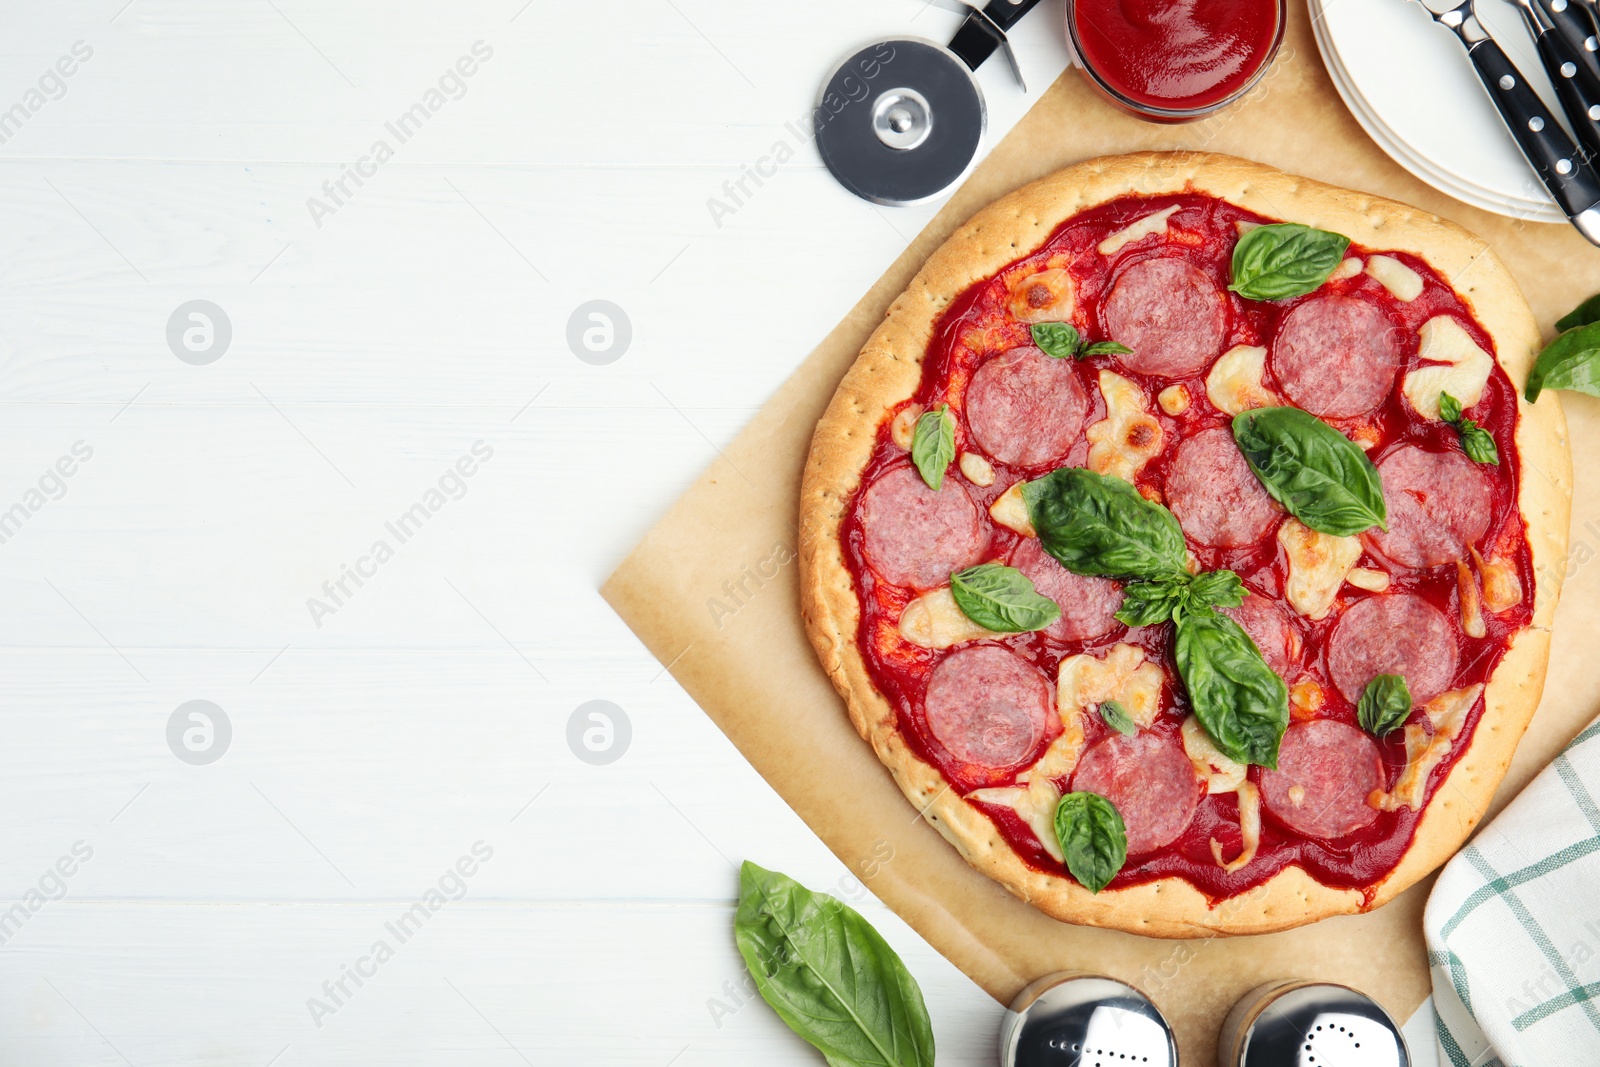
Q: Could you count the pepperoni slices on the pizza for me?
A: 12